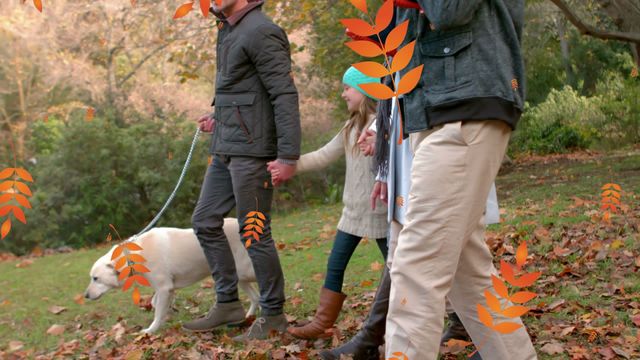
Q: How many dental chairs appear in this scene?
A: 0